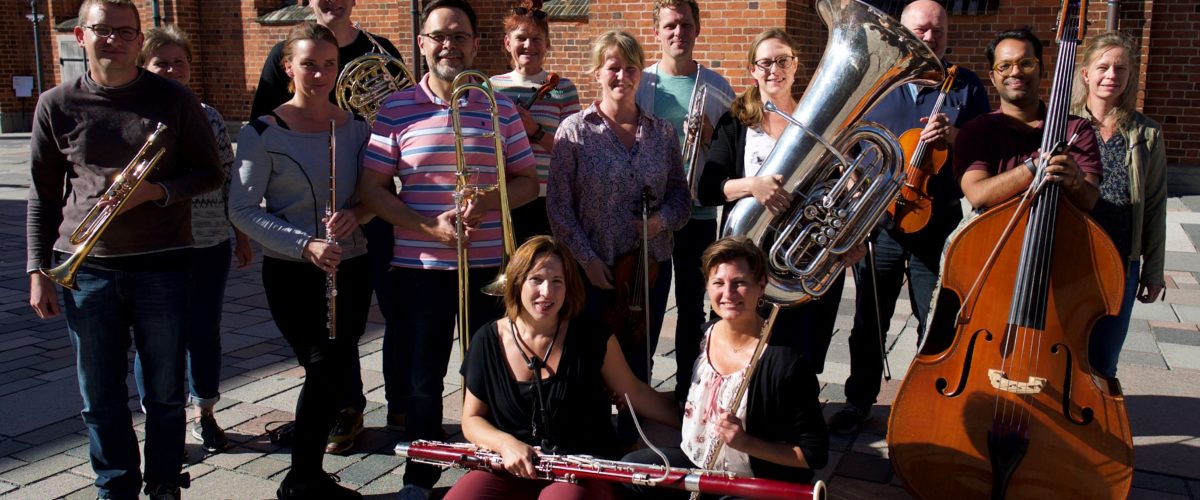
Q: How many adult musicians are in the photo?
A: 14